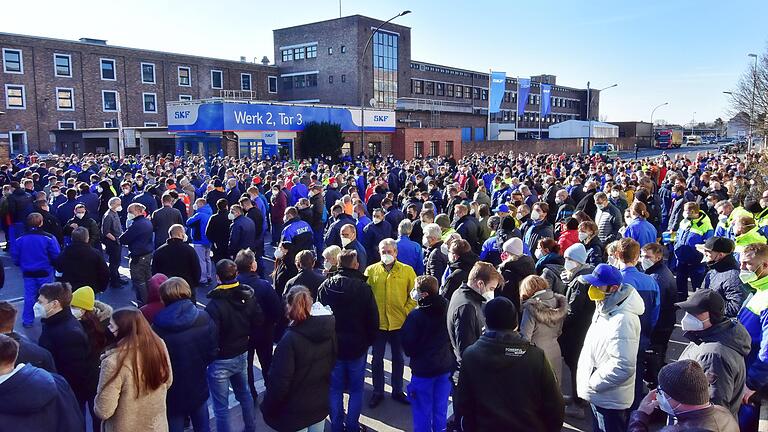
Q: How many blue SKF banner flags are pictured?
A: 3